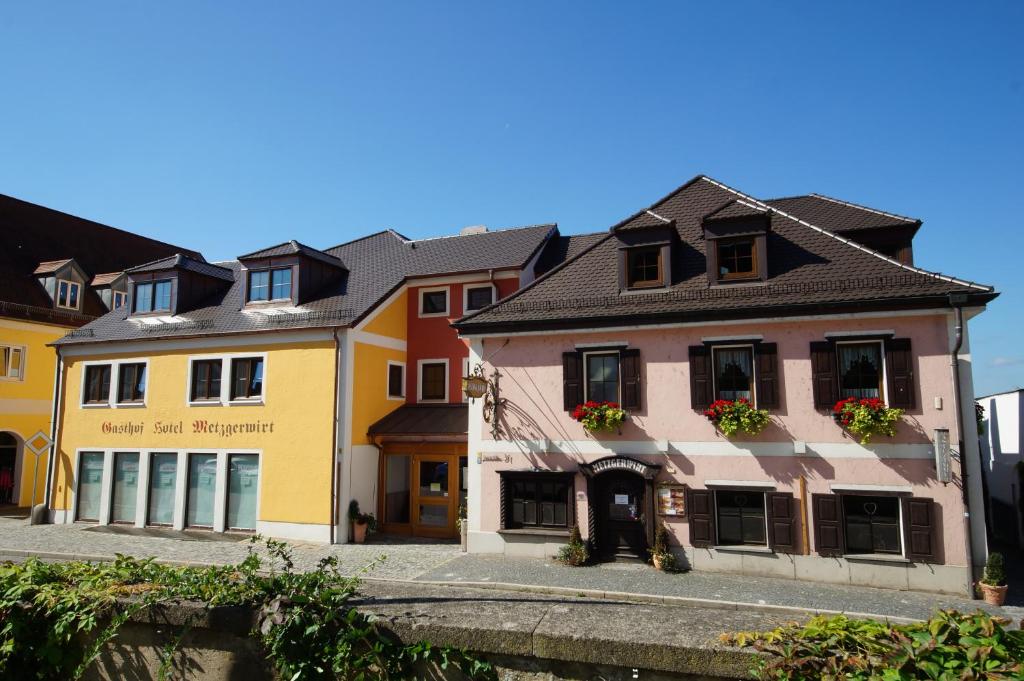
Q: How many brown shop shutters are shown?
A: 10